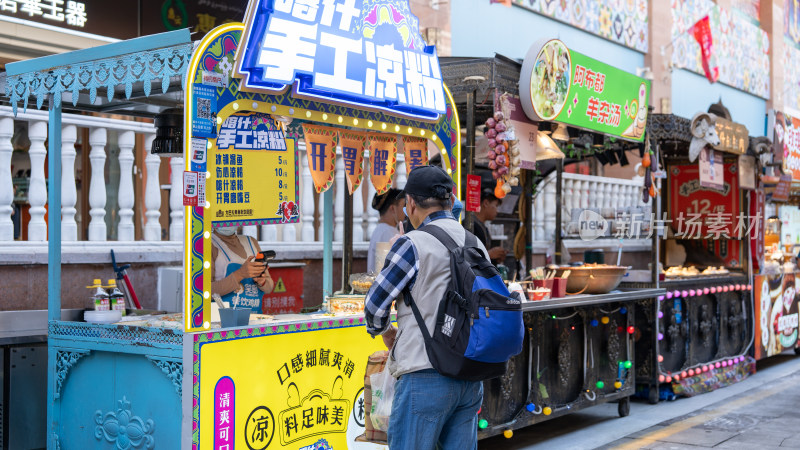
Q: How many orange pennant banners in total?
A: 4